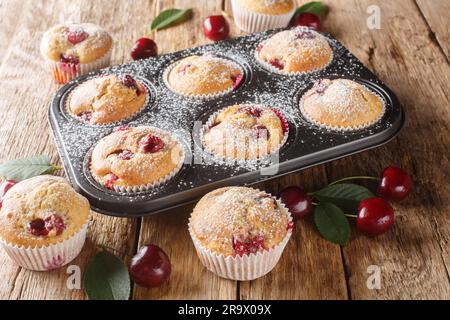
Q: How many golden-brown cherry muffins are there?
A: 10